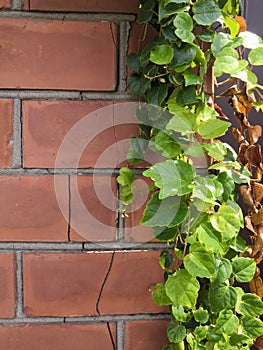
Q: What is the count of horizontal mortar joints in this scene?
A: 5